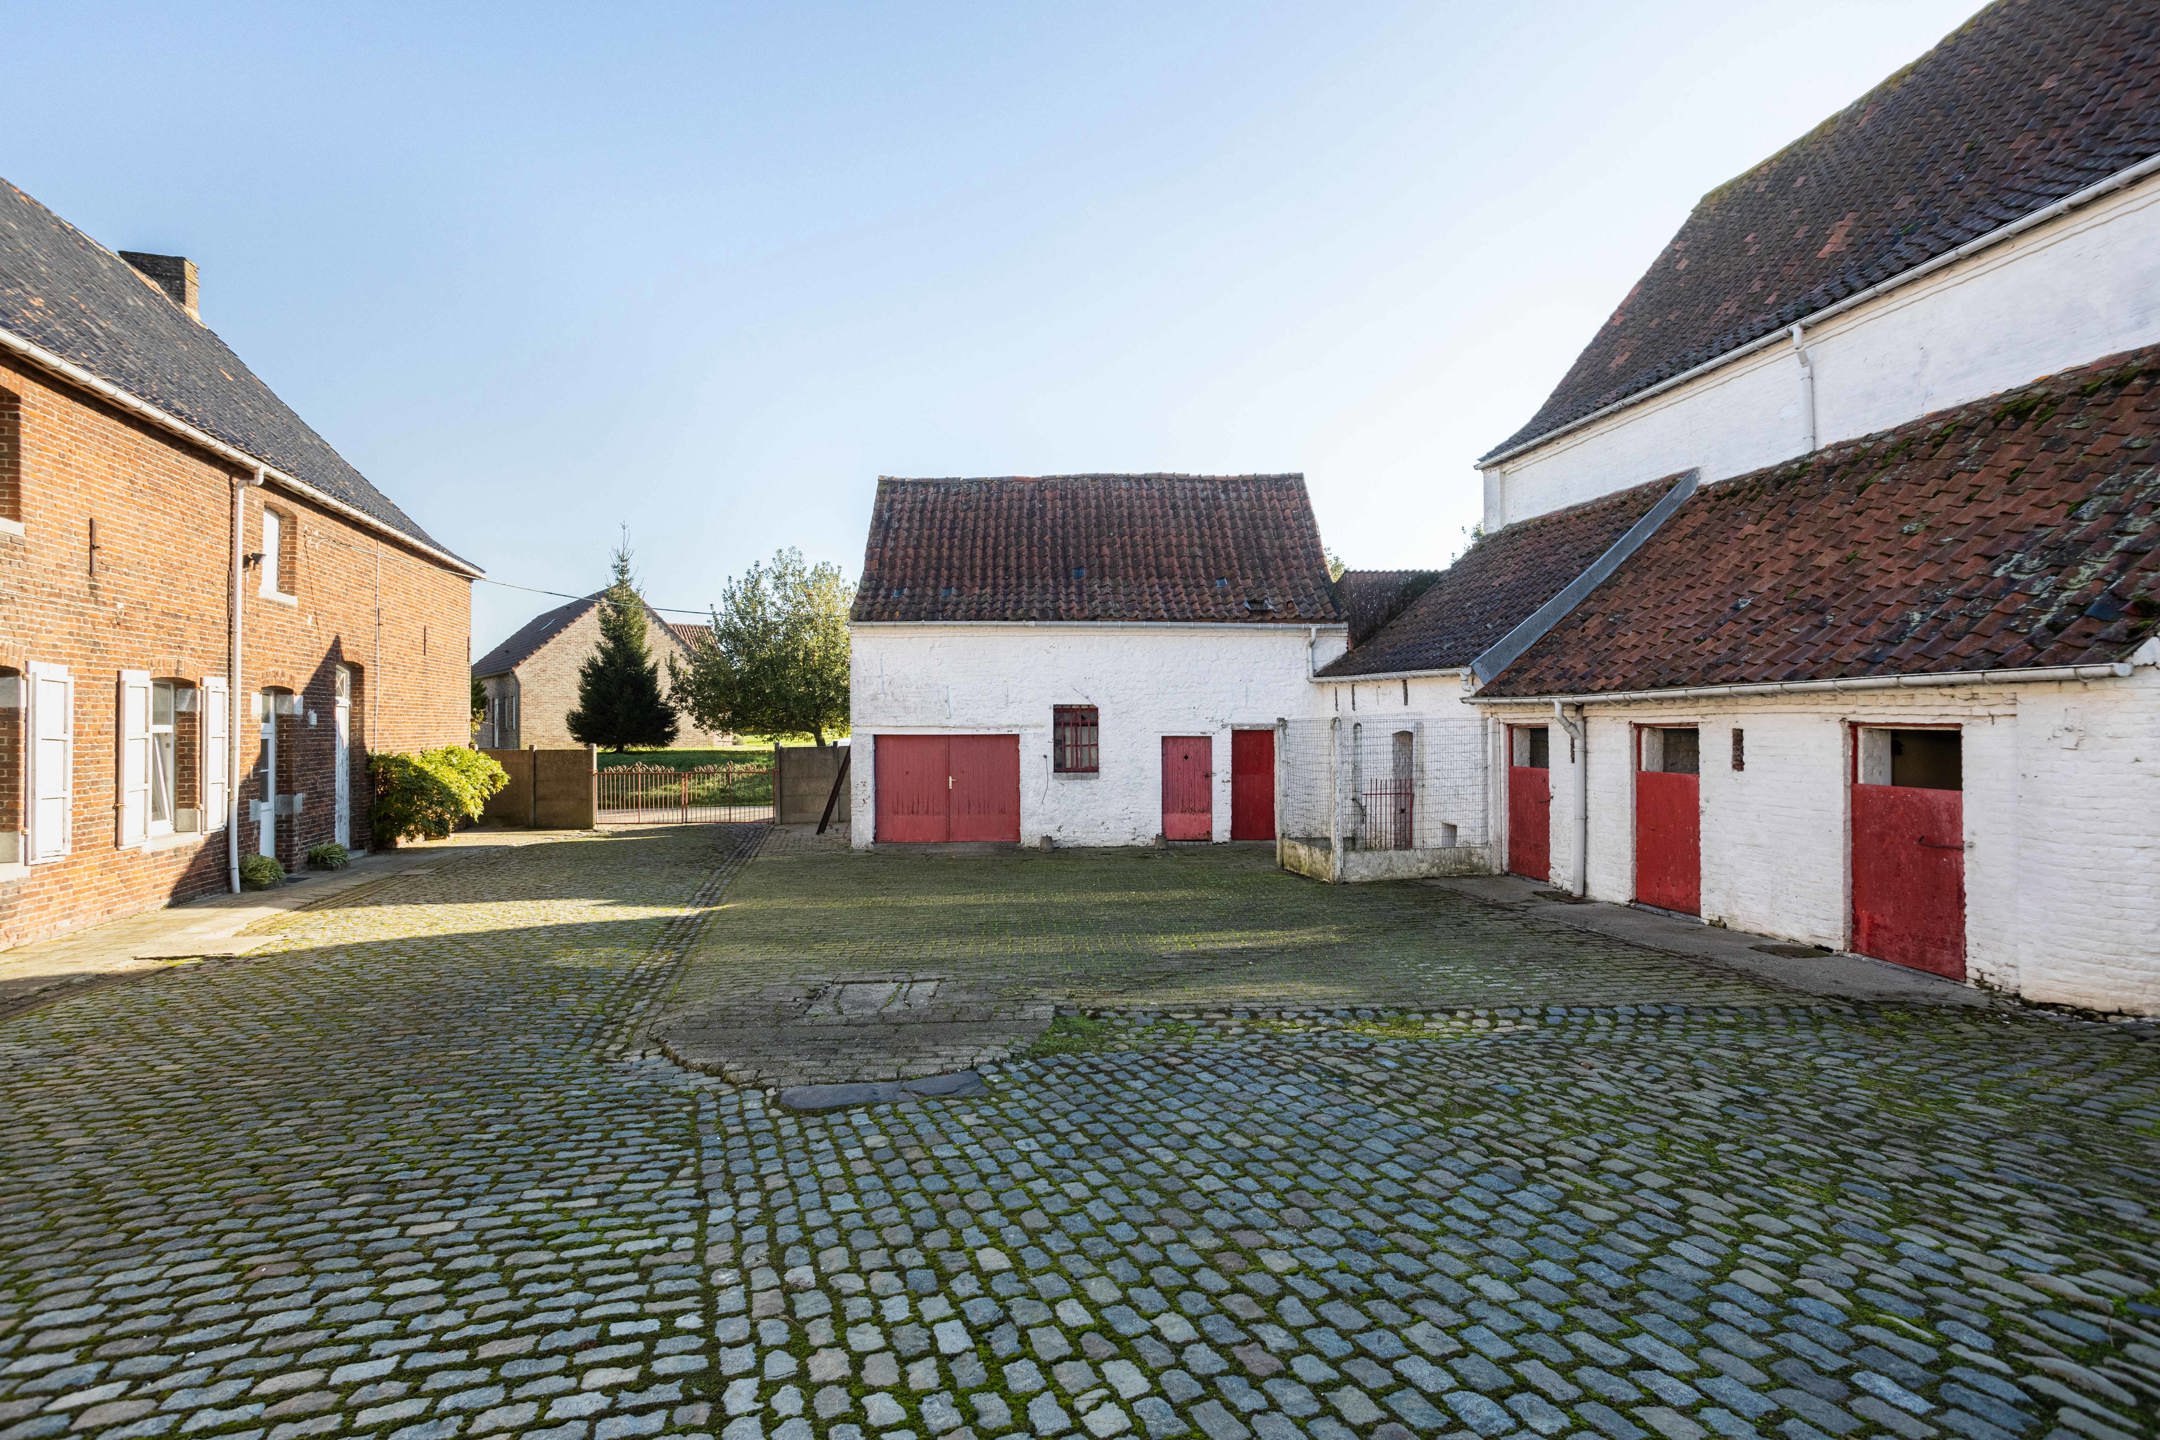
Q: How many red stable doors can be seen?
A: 3